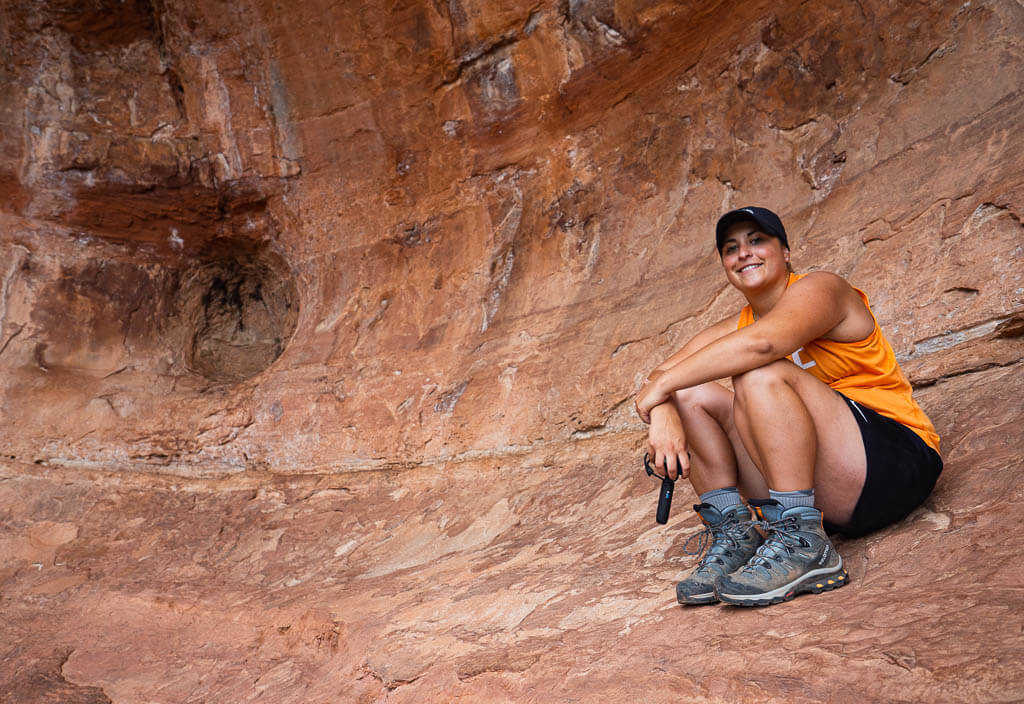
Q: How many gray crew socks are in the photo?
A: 2